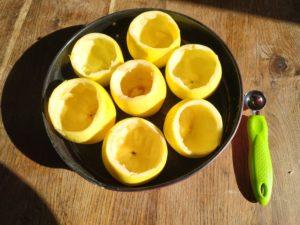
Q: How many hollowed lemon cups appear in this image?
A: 7